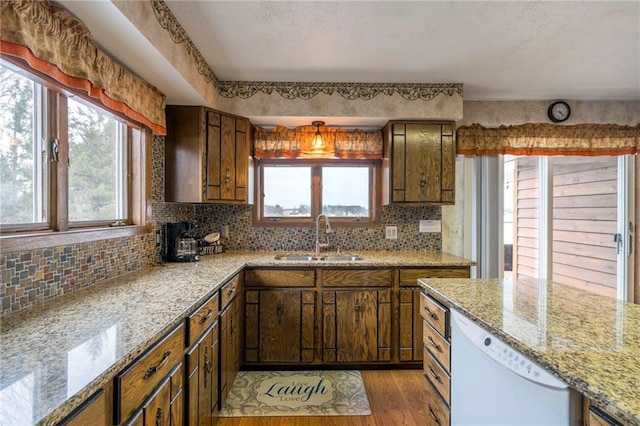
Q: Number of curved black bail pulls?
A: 7